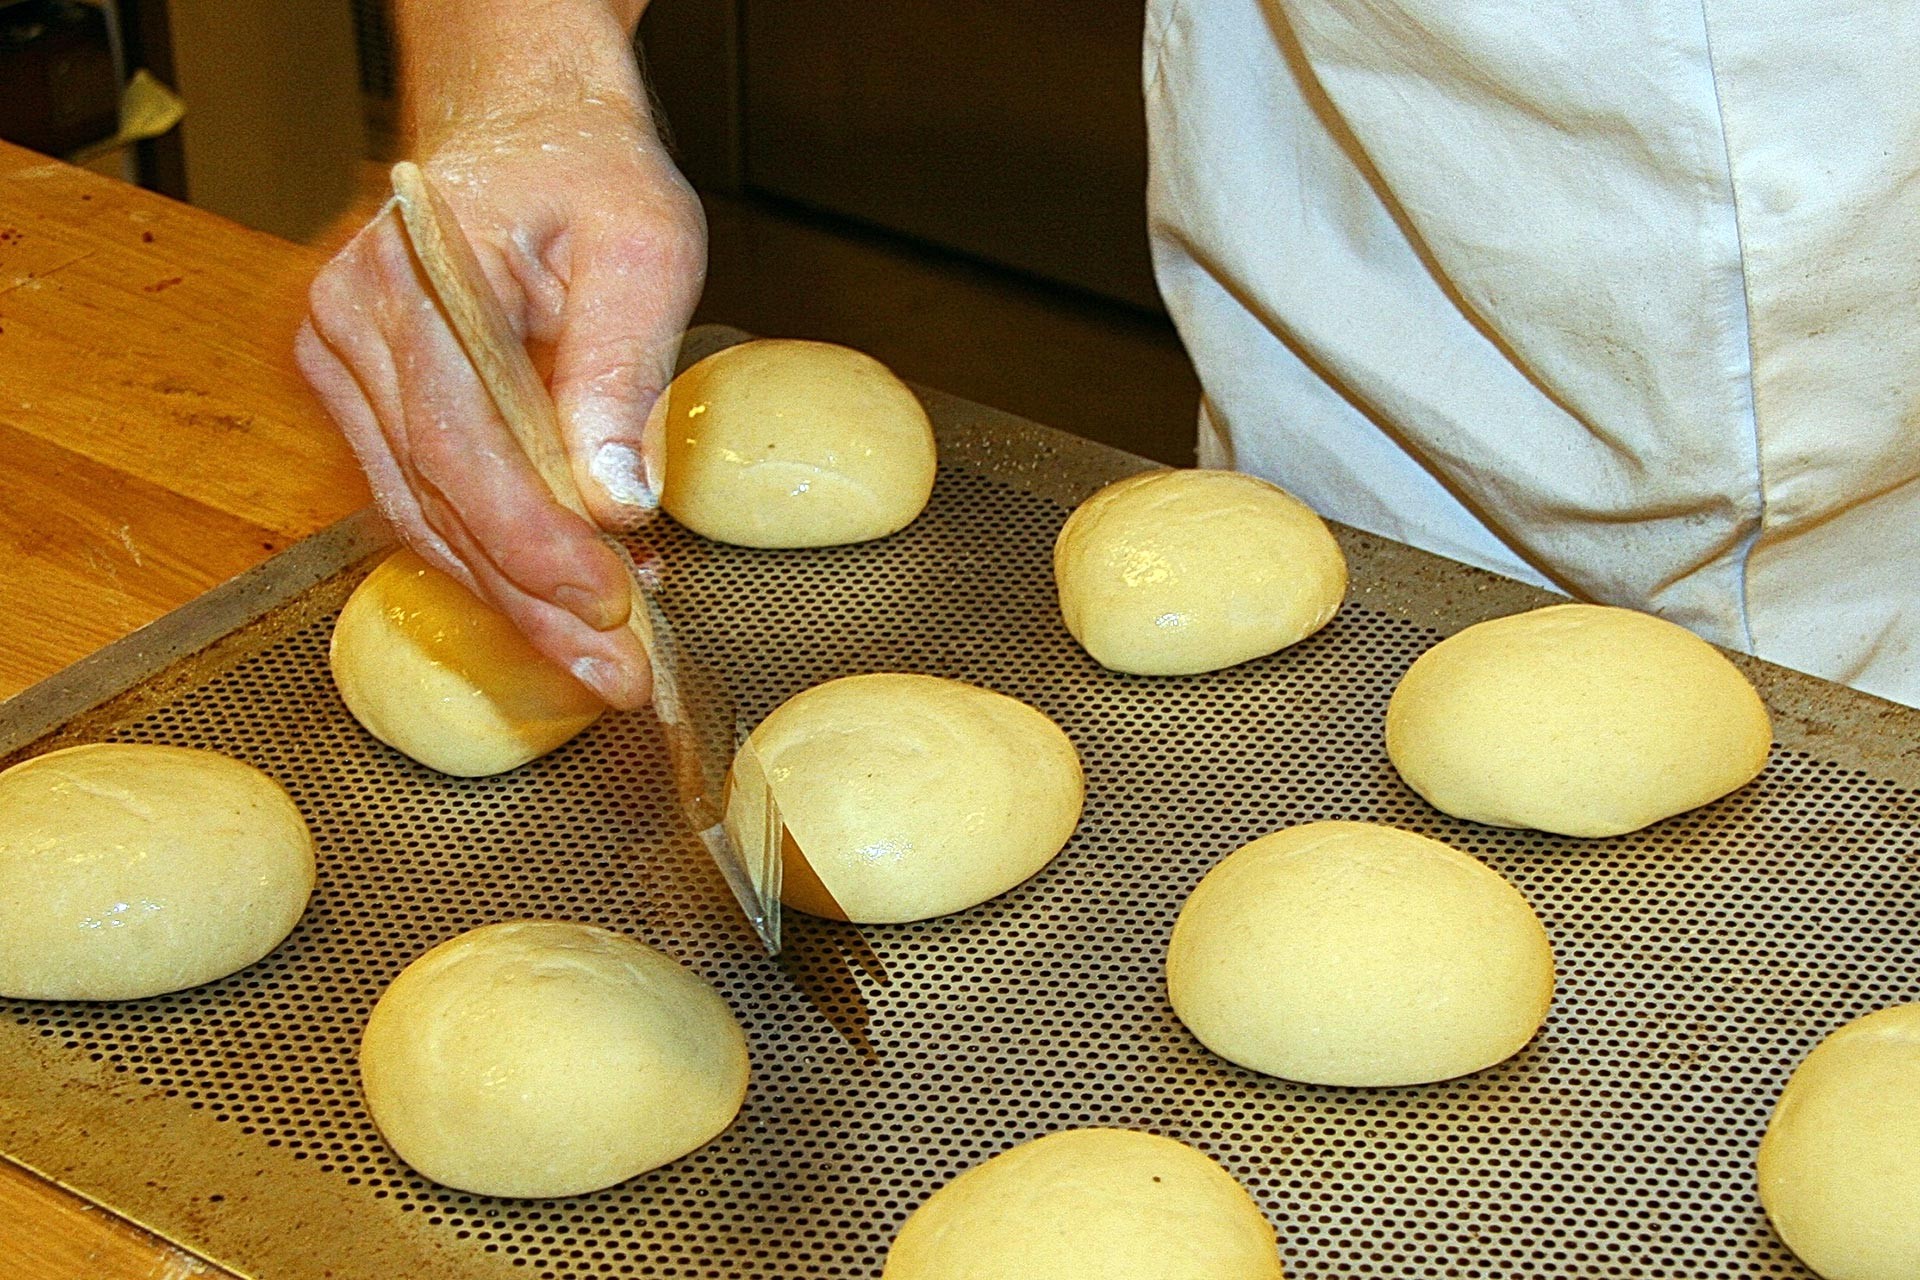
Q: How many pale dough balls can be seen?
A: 10